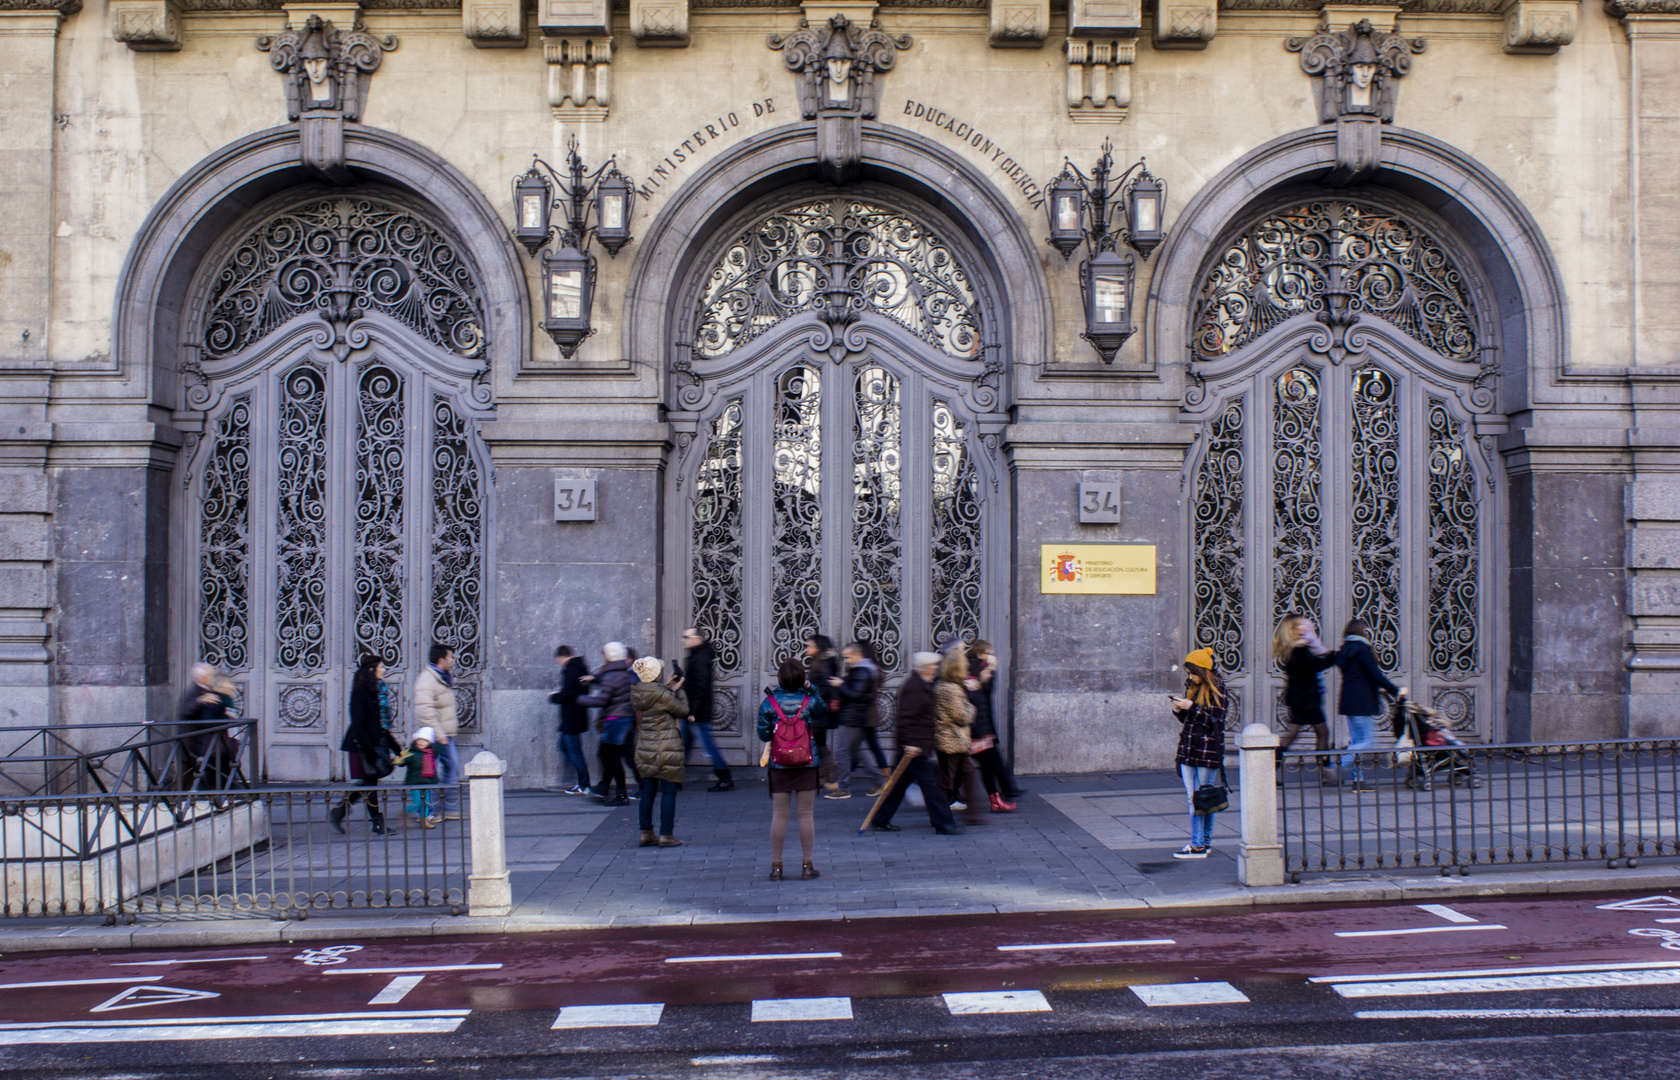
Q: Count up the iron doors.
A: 3